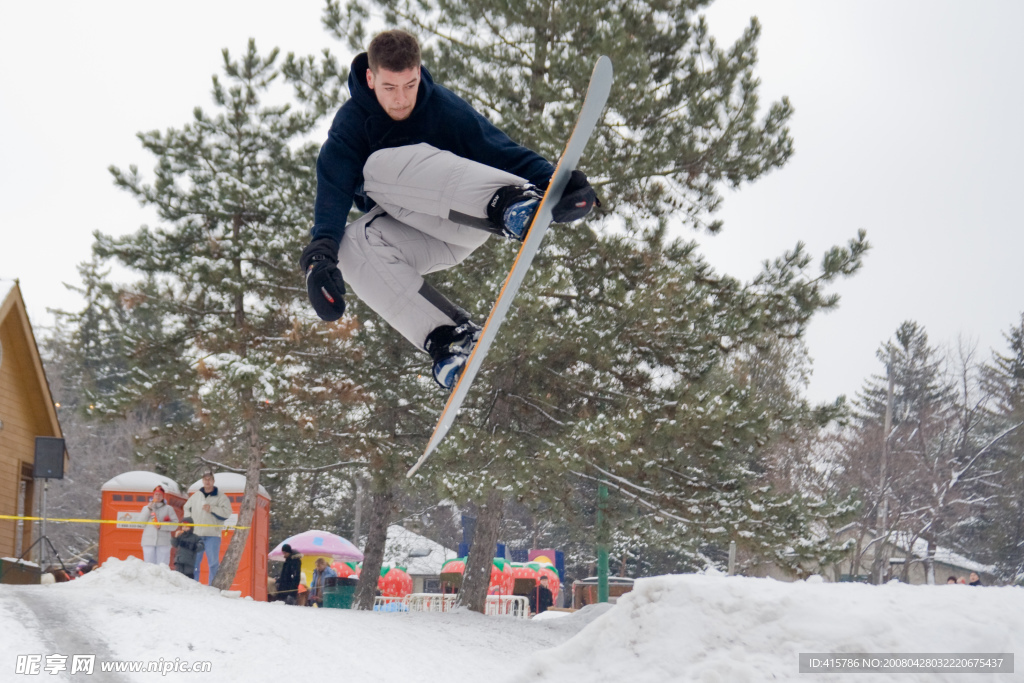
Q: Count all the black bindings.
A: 2